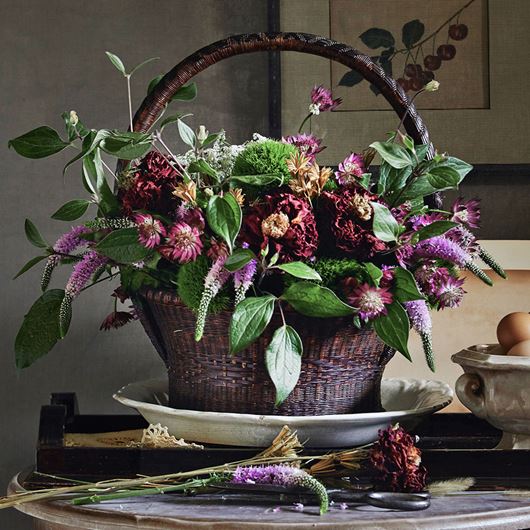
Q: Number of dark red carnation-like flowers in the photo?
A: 4